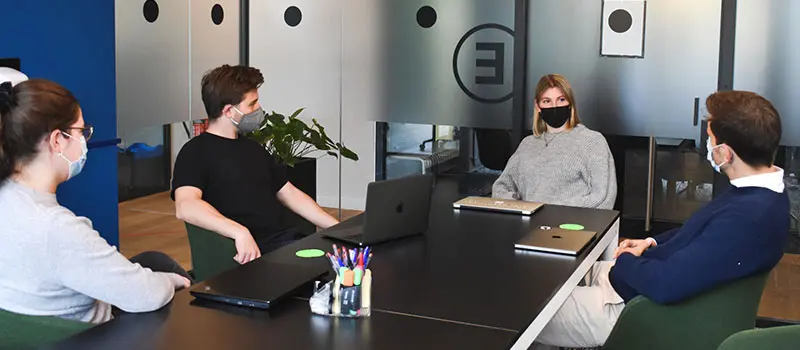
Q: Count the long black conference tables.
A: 1